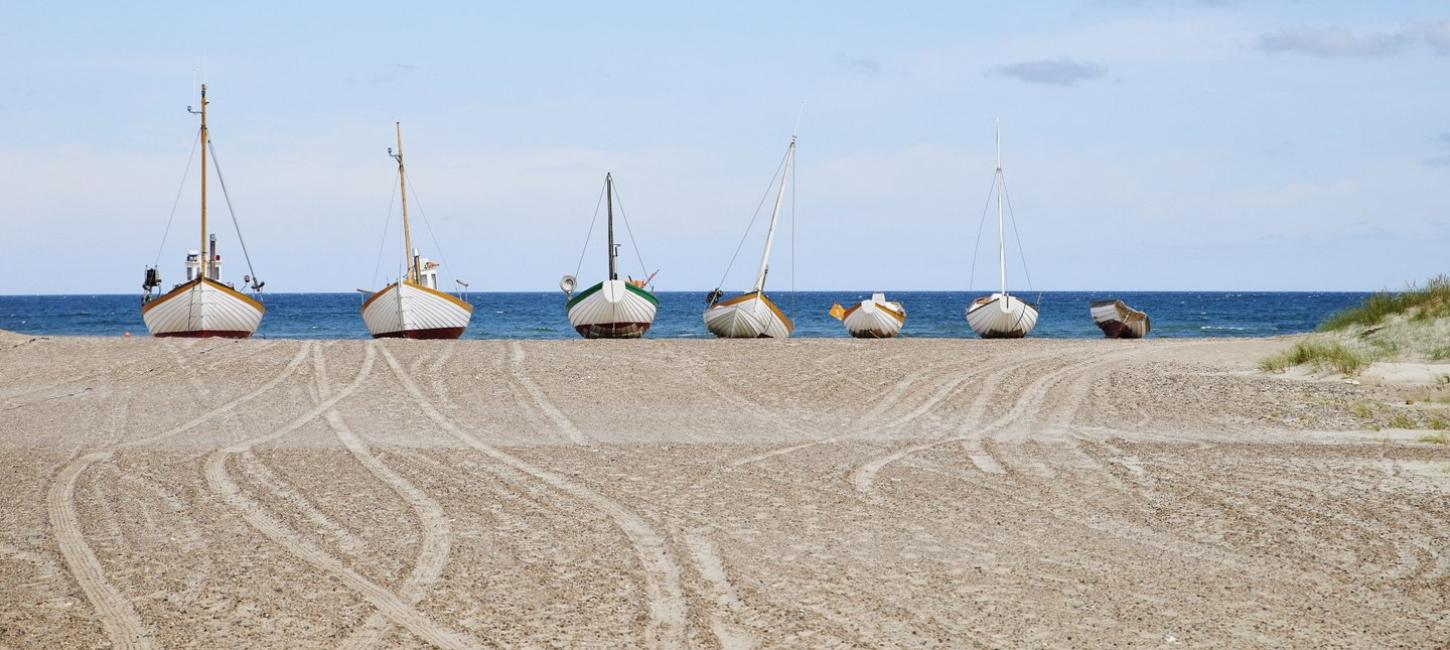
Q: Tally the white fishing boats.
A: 7